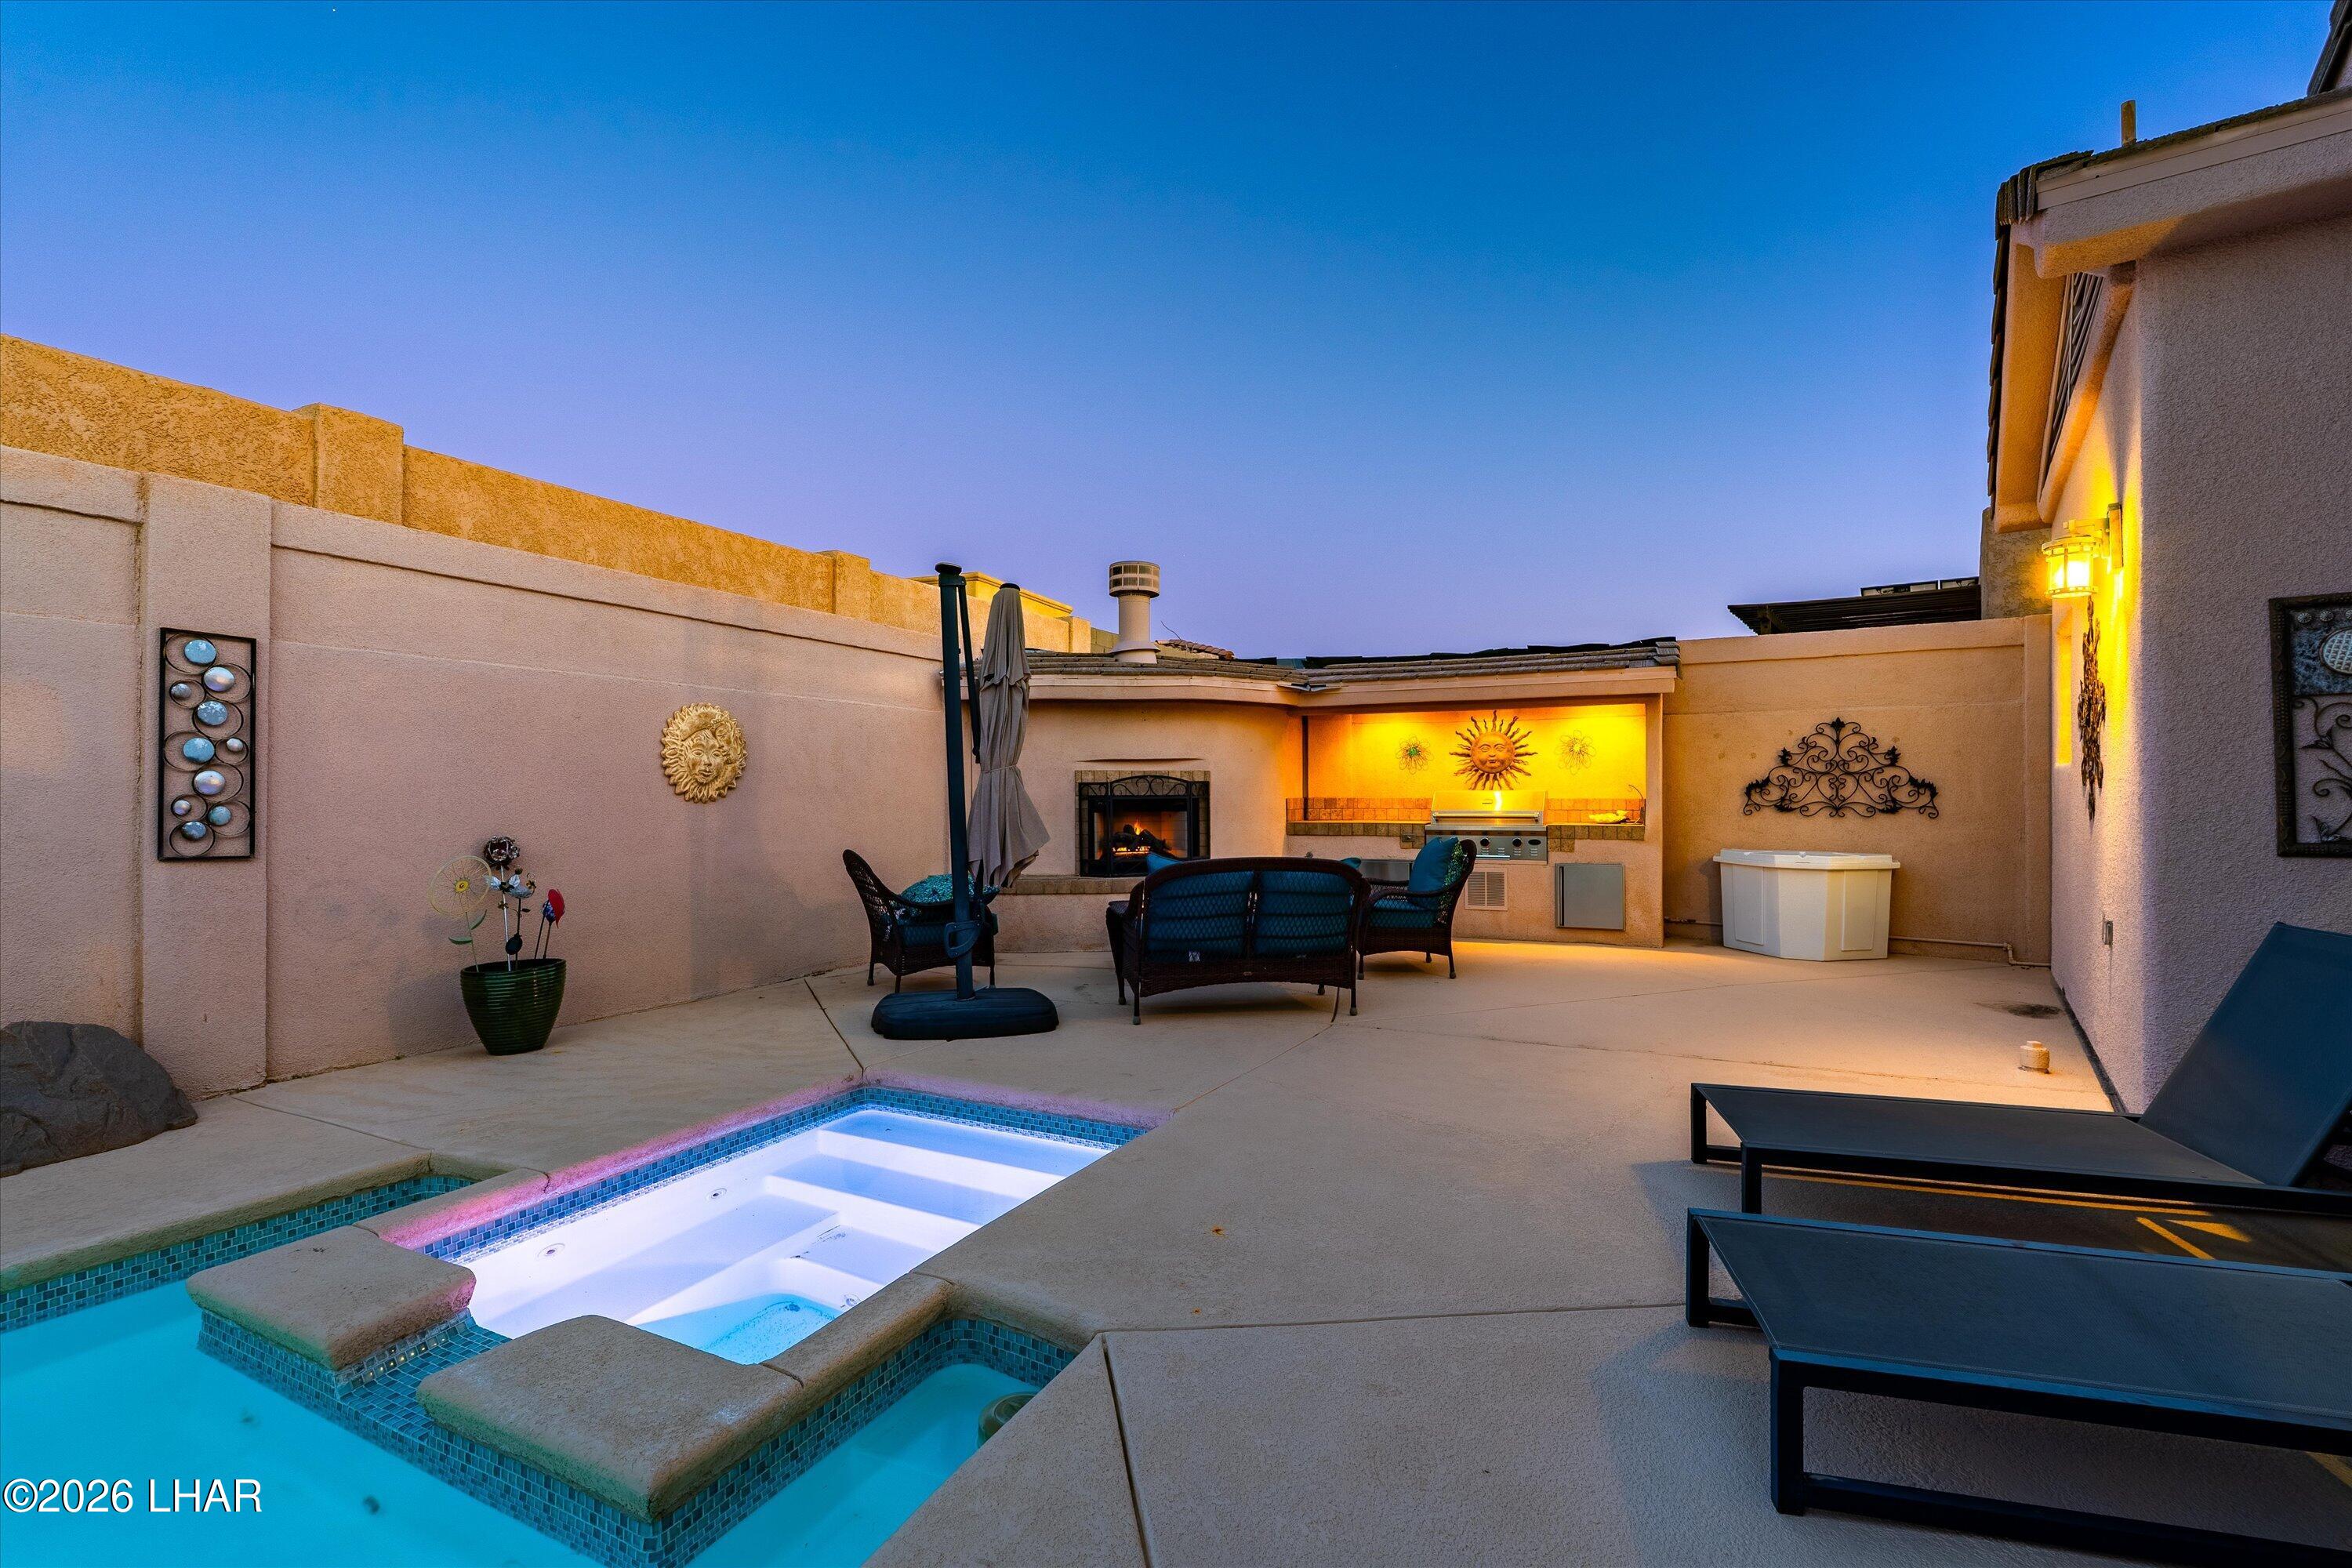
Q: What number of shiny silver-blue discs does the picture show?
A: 10